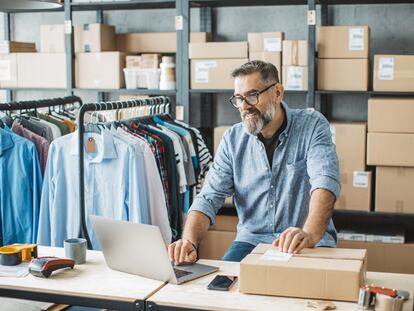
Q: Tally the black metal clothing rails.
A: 2